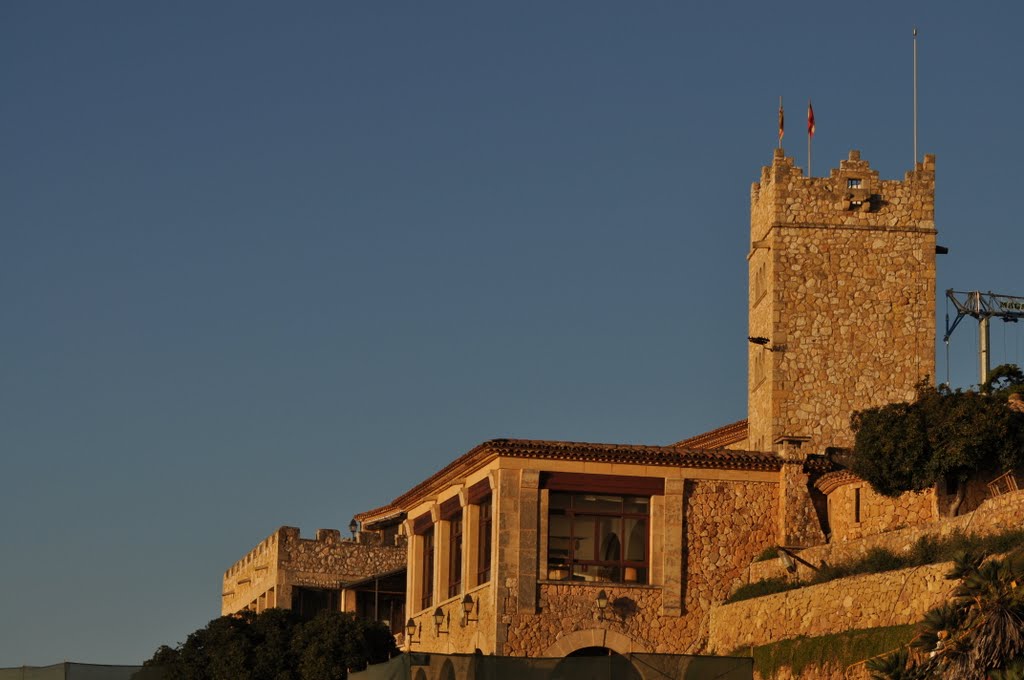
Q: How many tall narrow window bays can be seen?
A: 3